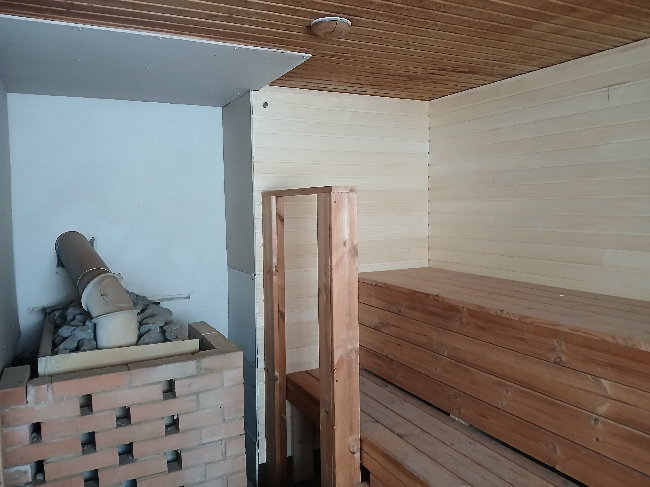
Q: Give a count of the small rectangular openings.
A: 11